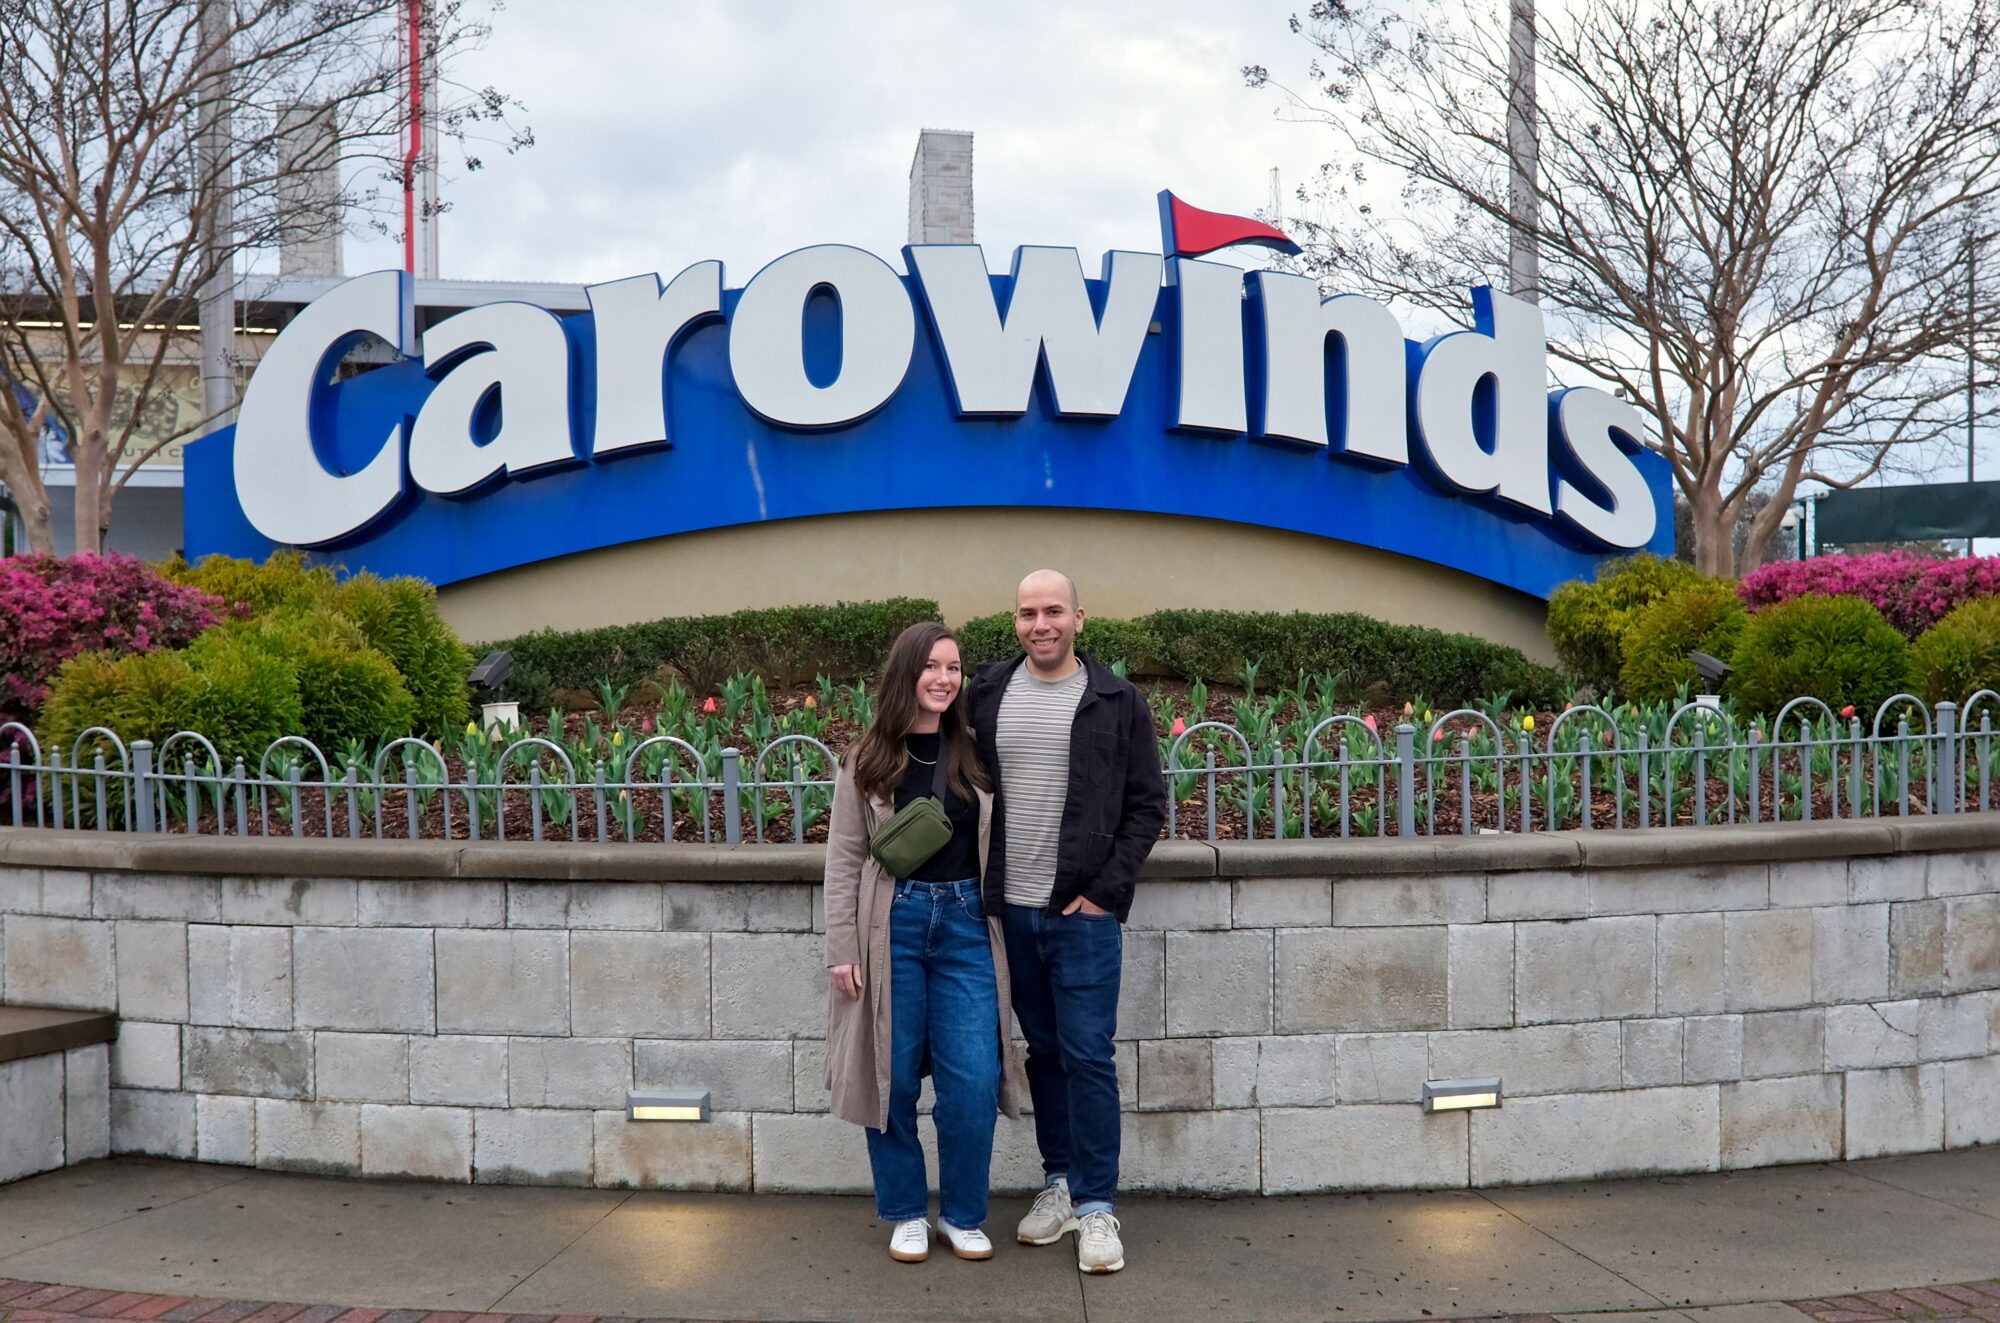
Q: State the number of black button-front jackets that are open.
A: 1